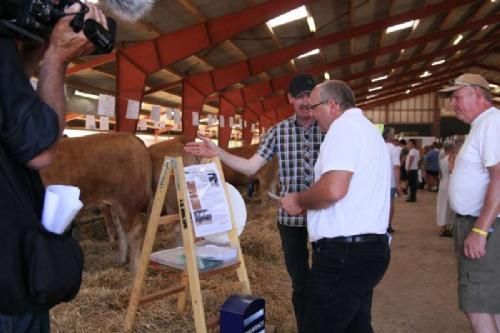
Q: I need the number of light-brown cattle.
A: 3